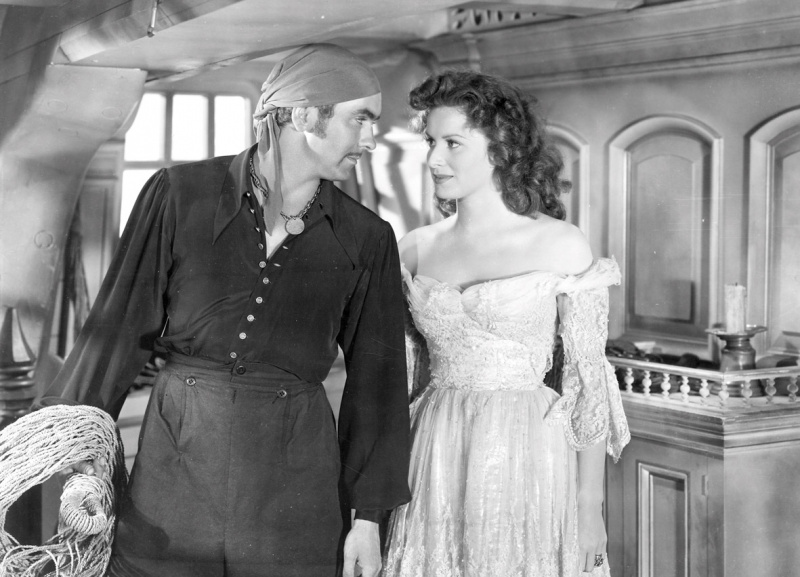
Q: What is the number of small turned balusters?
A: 9